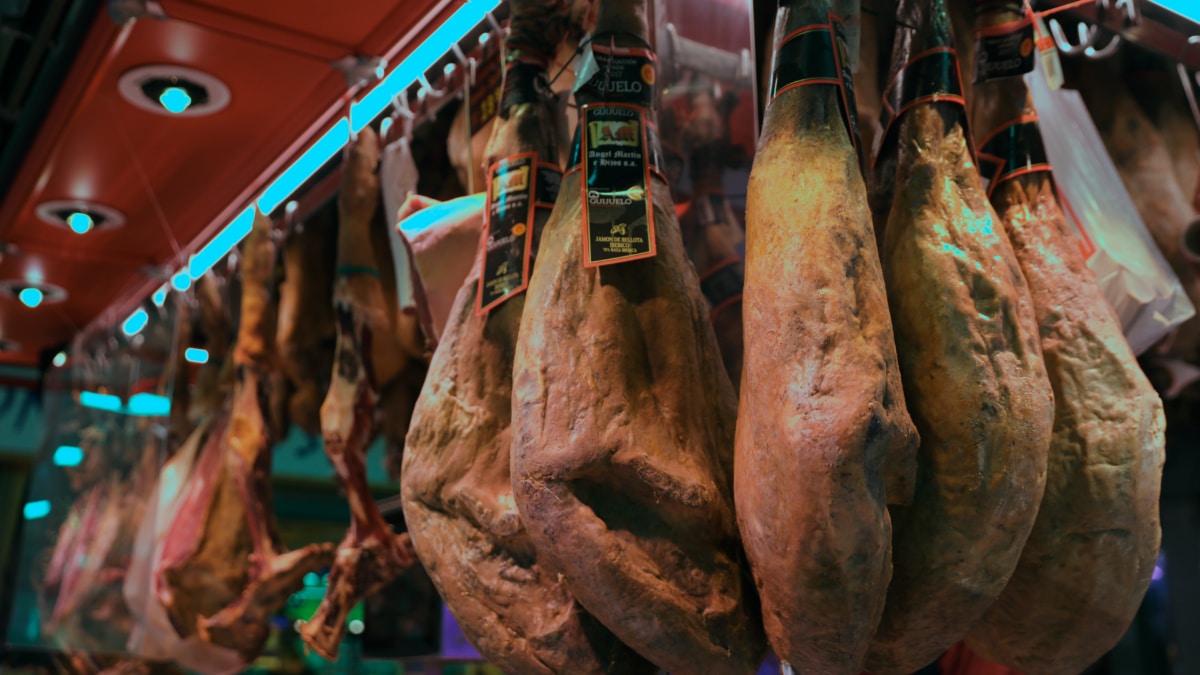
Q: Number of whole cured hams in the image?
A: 5